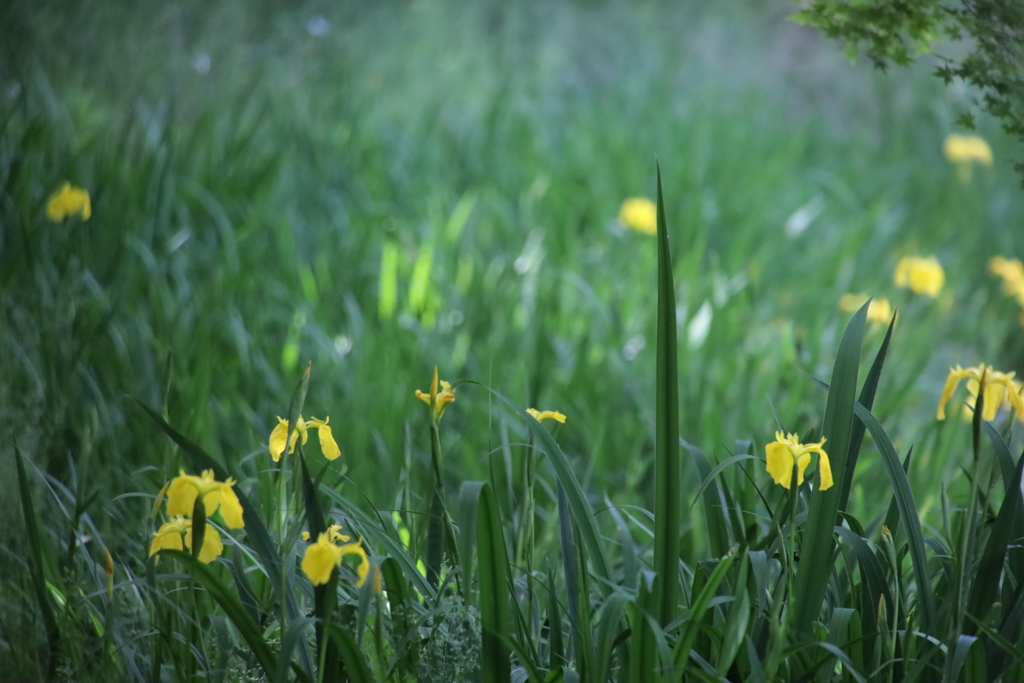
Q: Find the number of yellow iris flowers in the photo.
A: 14